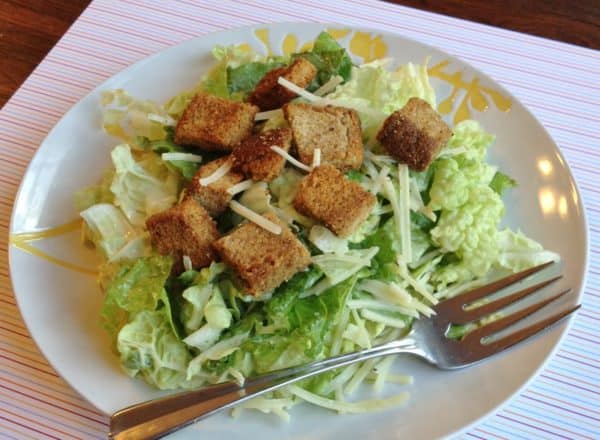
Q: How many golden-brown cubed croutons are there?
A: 9